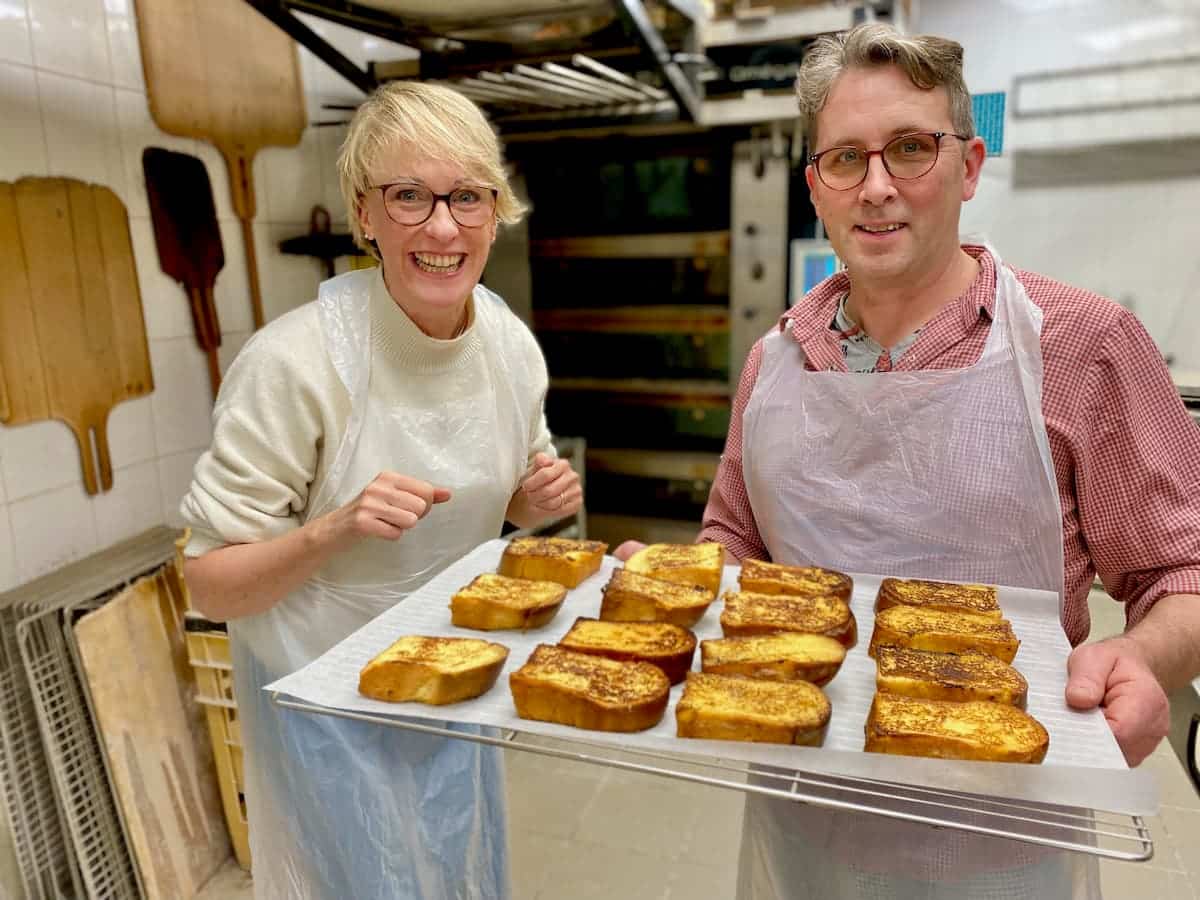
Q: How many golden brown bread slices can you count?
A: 15